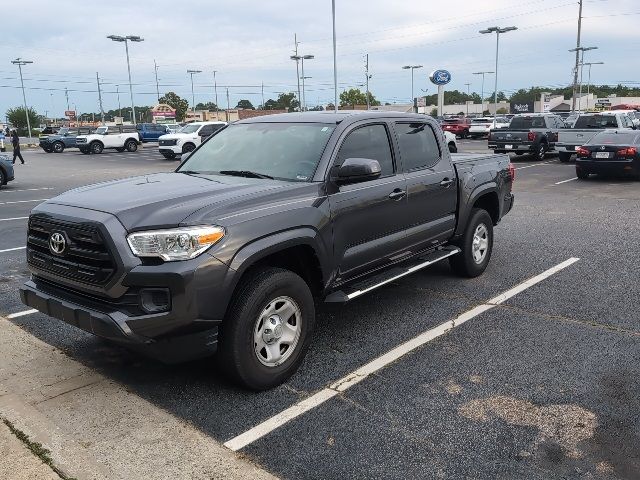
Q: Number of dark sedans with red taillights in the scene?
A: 1